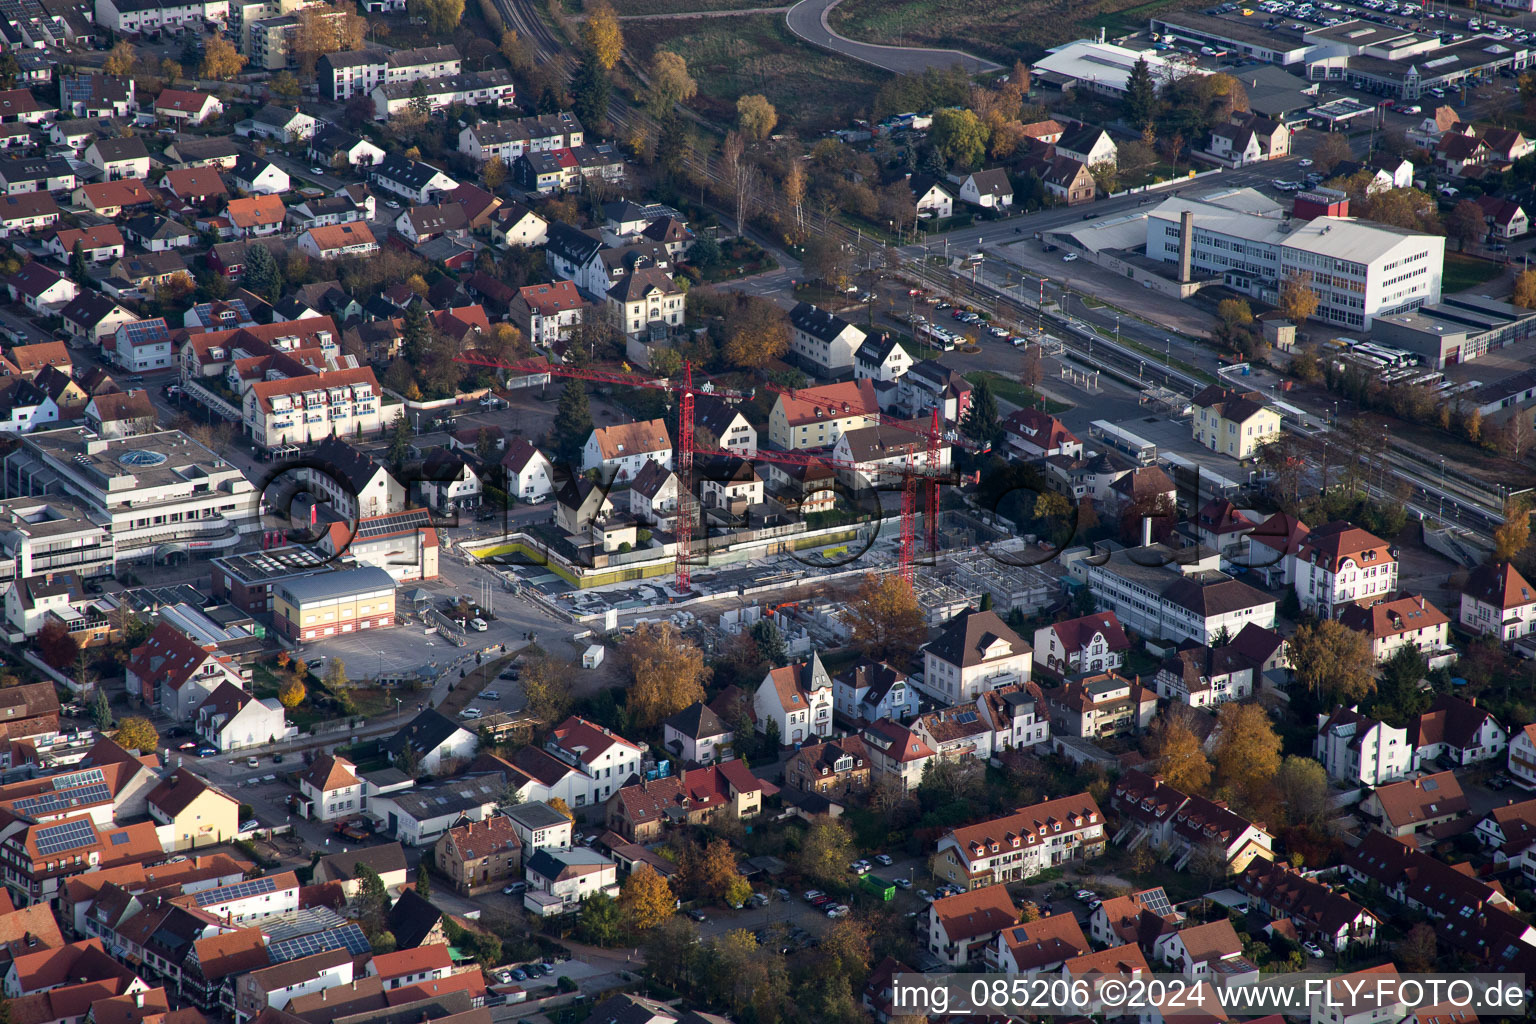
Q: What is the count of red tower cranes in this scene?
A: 3